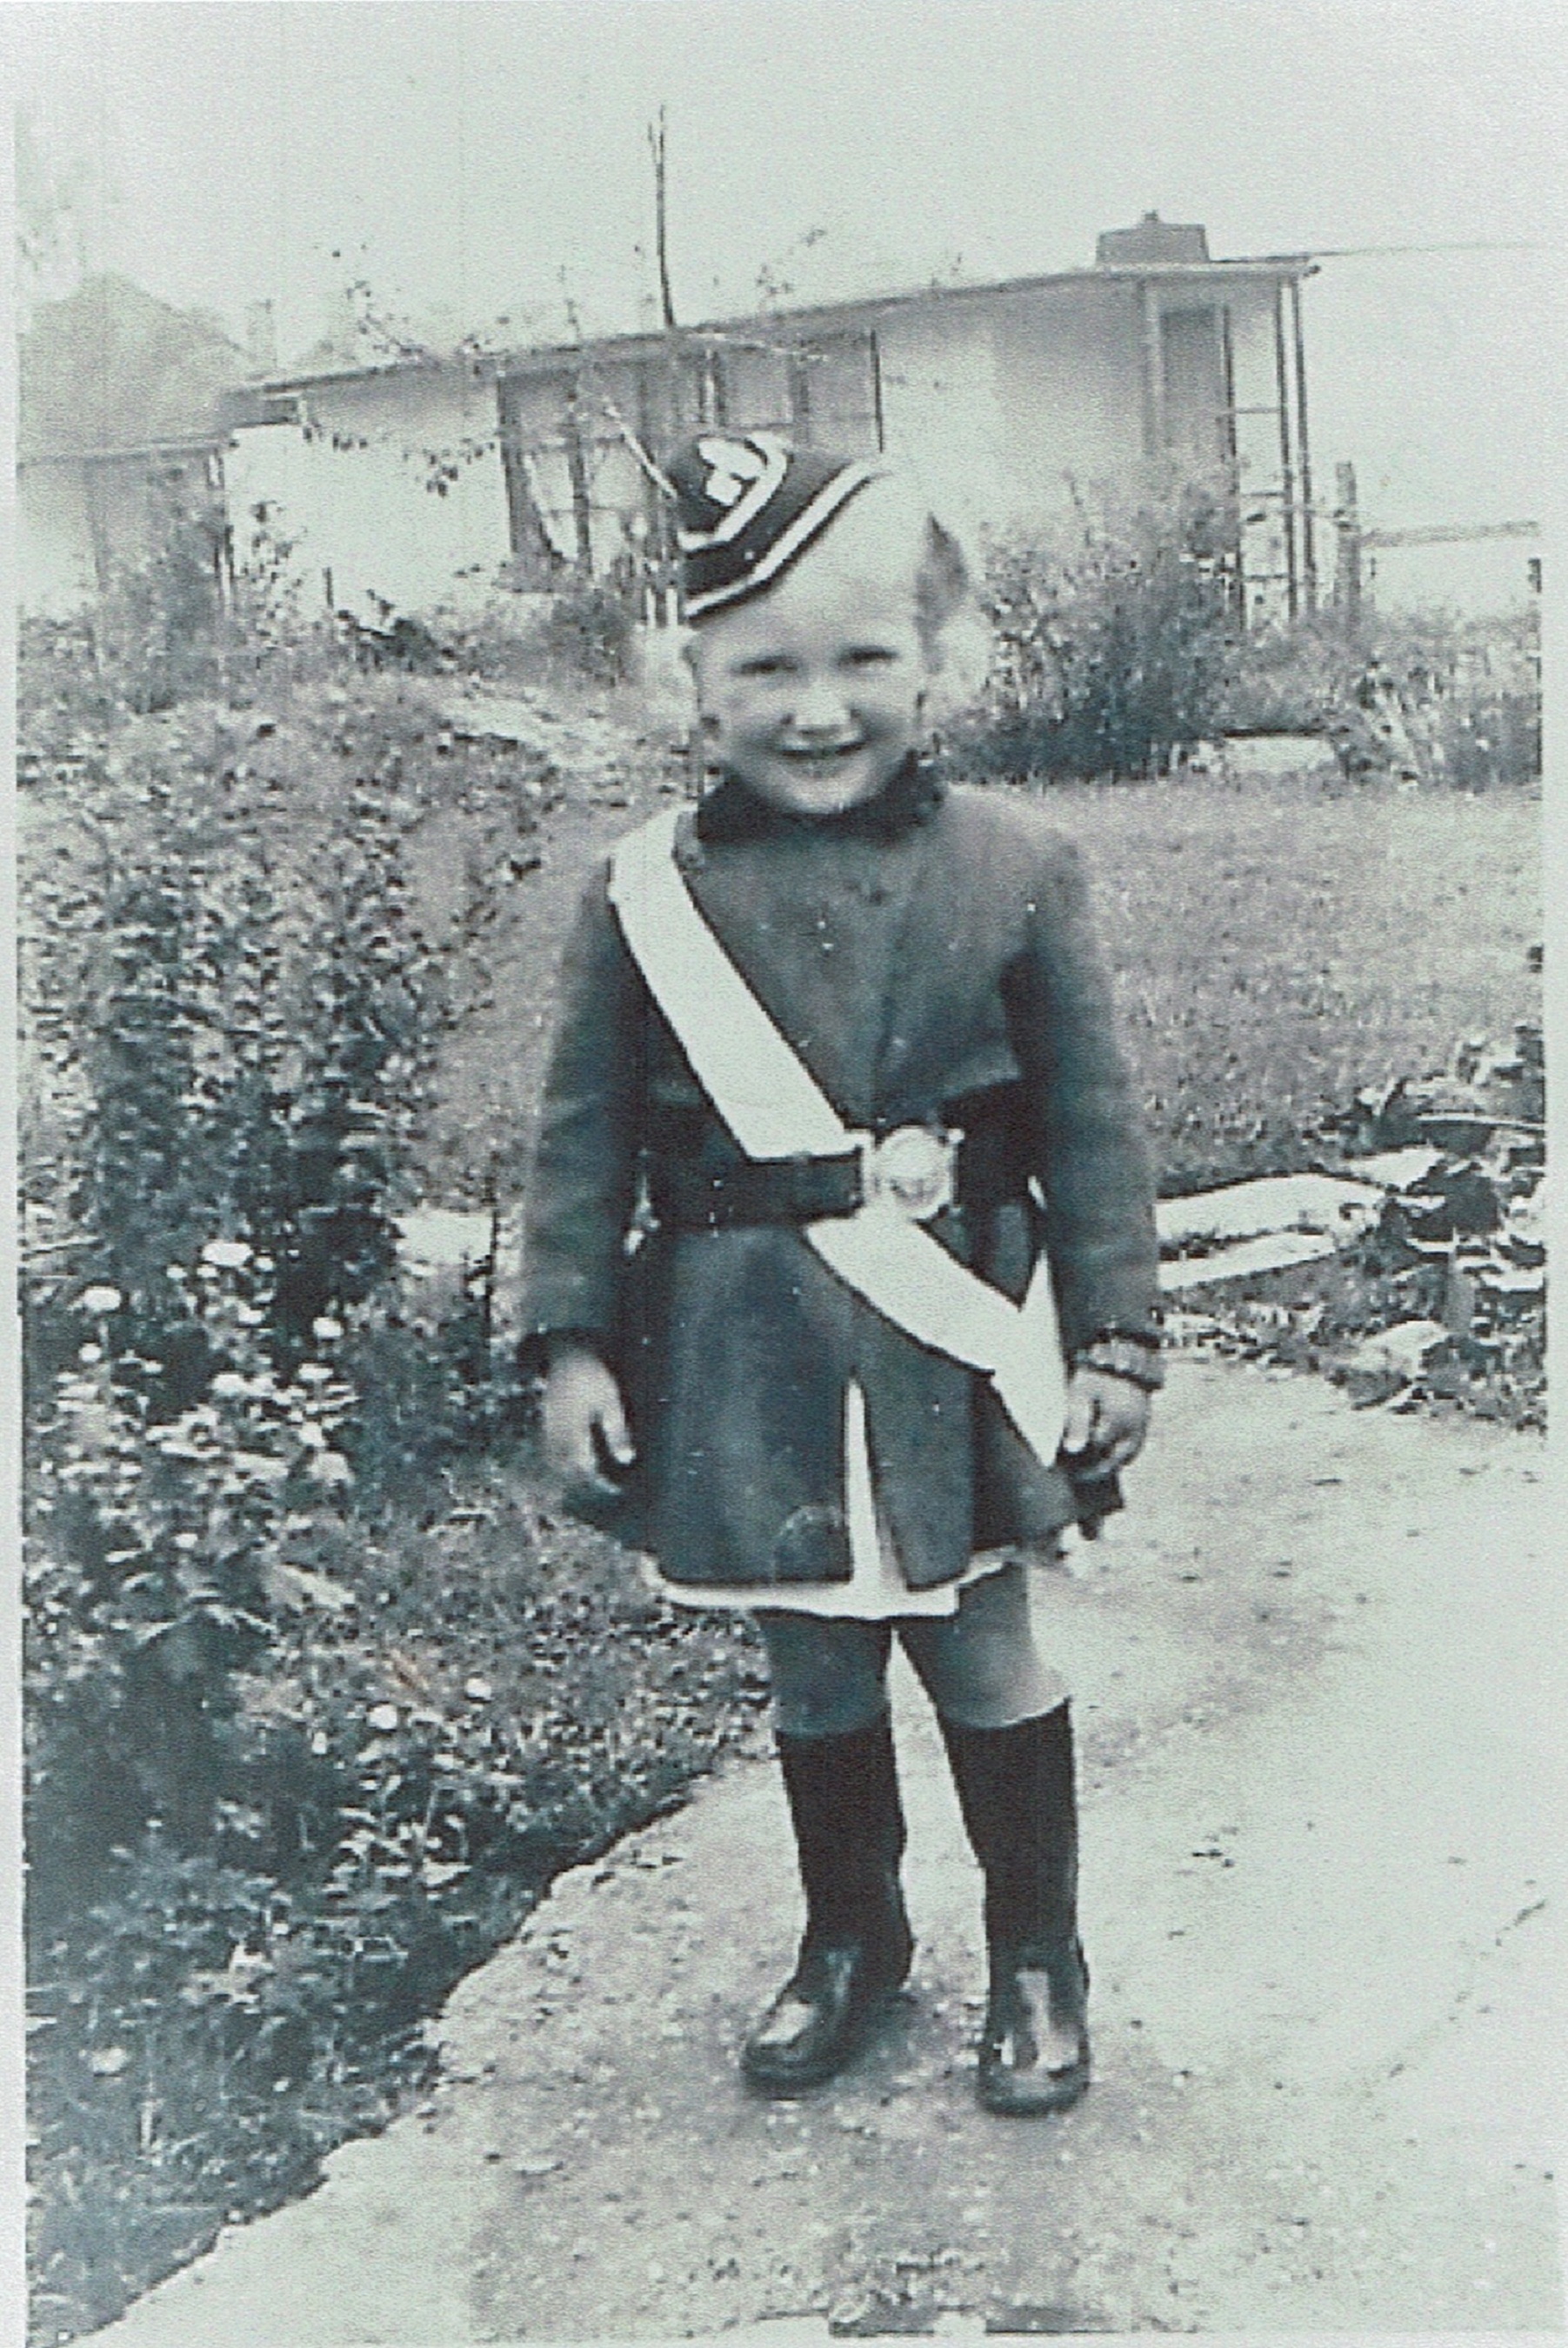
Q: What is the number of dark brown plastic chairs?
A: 0